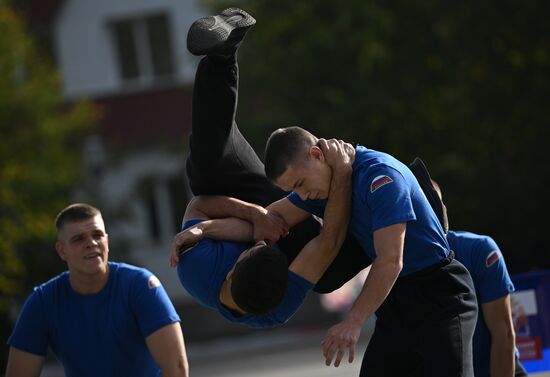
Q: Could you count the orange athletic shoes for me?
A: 0